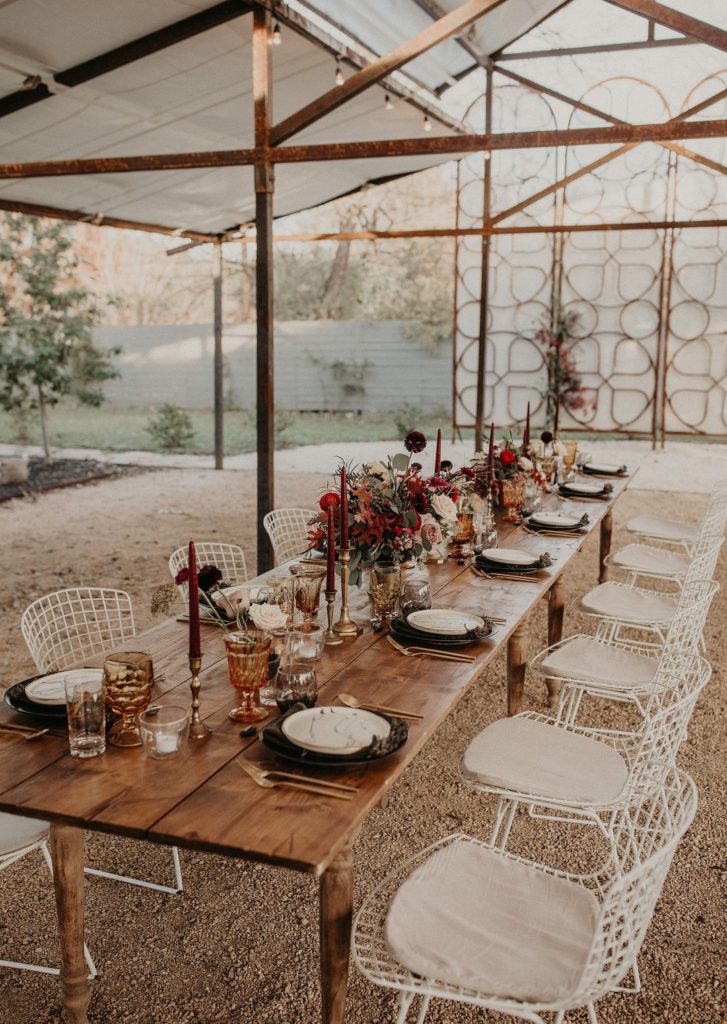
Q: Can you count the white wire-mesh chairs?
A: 10